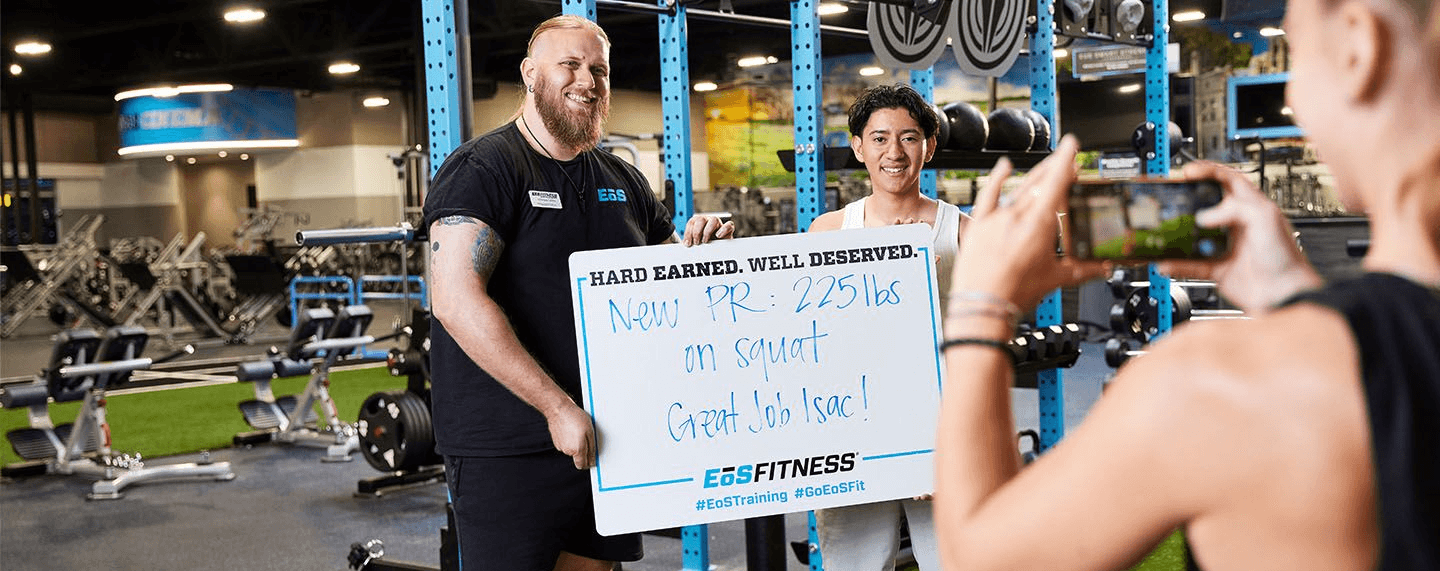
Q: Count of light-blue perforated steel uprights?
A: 7